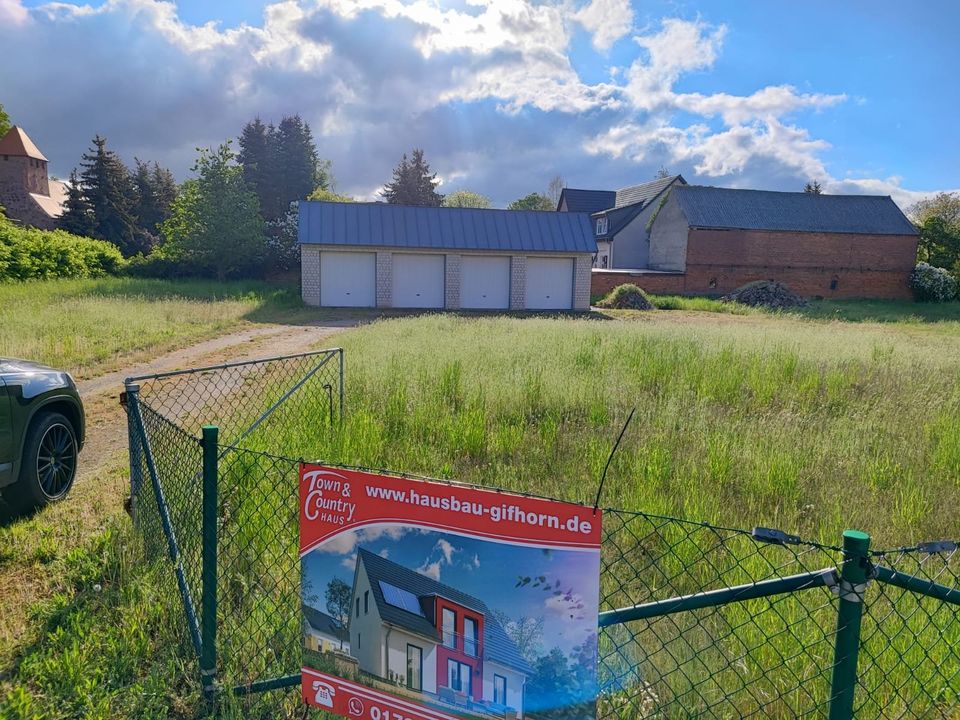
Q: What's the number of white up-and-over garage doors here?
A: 4